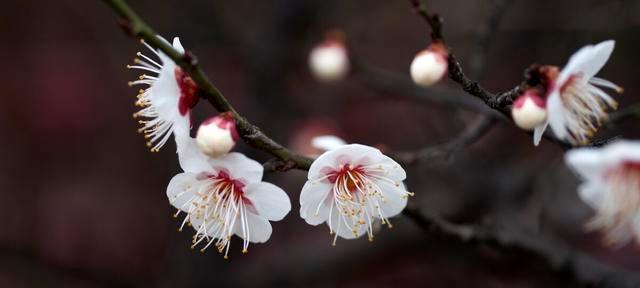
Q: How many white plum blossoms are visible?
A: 5